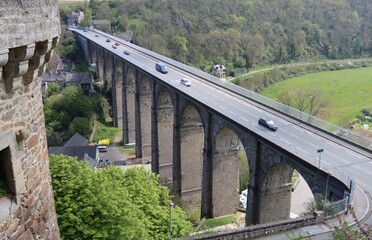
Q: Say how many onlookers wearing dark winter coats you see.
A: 0